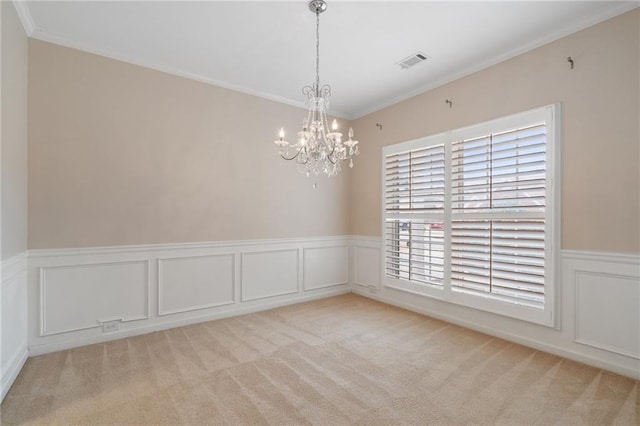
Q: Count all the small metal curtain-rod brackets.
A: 3